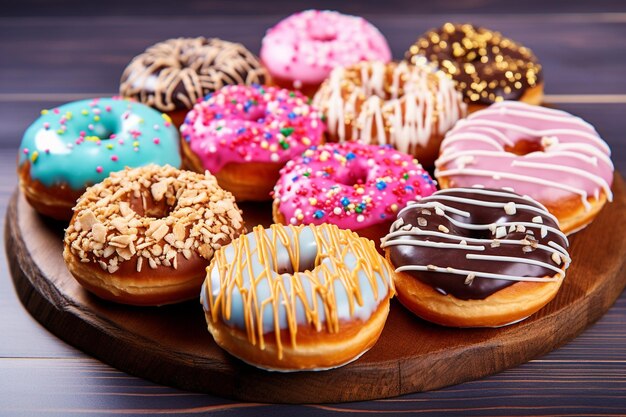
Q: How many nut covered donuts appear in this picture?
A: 1